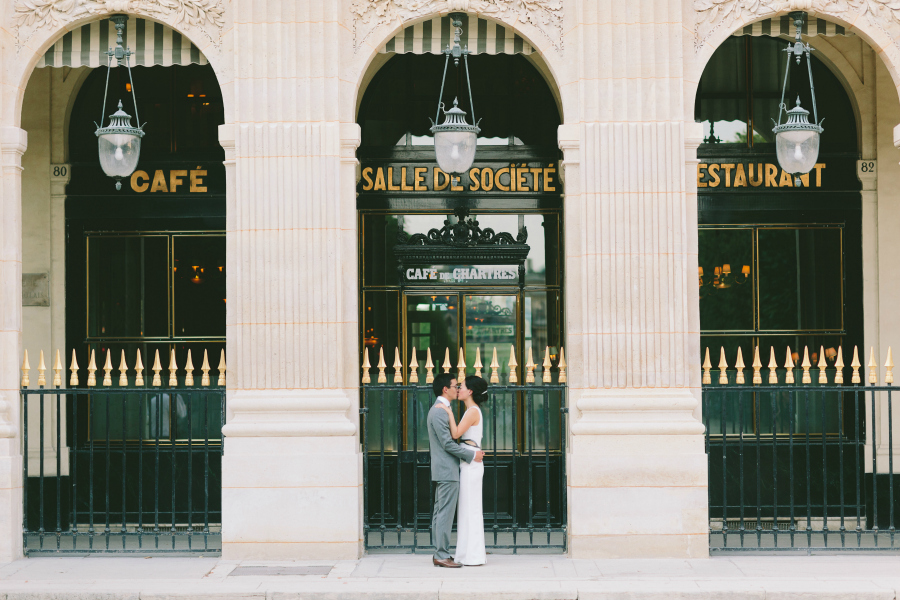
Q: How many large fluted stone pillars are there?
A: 2